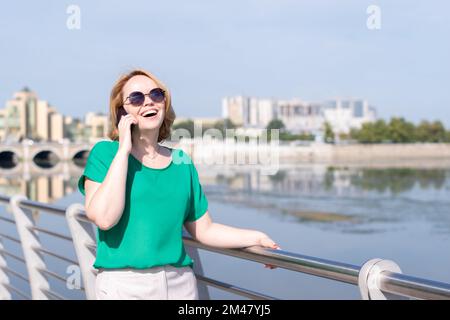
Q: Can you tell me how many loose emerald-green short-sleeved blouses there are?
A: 1